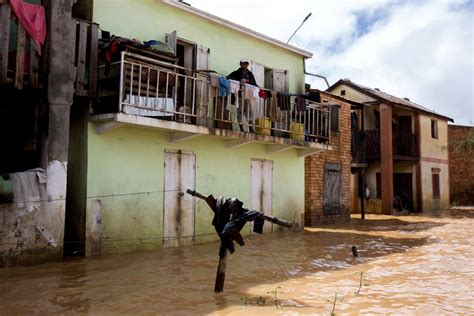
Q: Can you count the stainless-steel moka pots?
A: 0